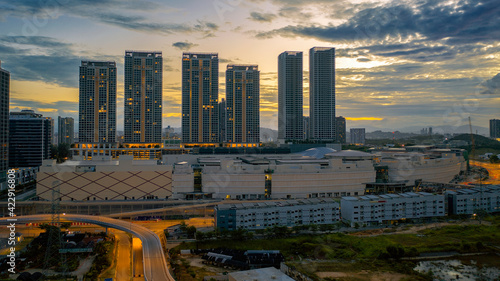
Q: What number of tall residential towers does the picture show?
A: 6